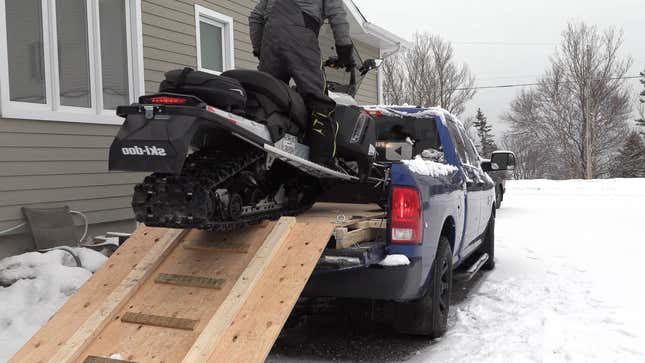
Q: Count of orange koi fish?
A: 0